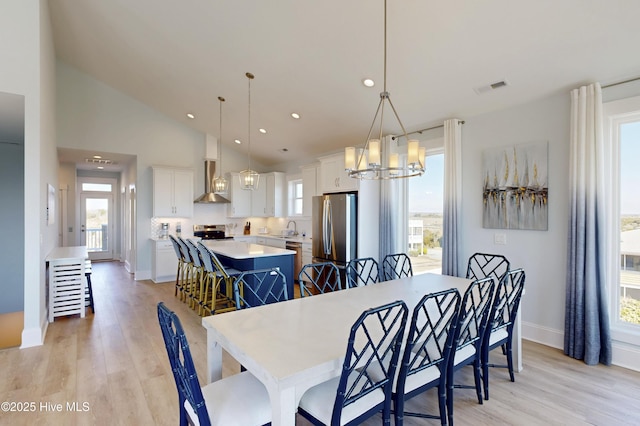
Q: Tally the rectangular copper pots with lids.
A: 0